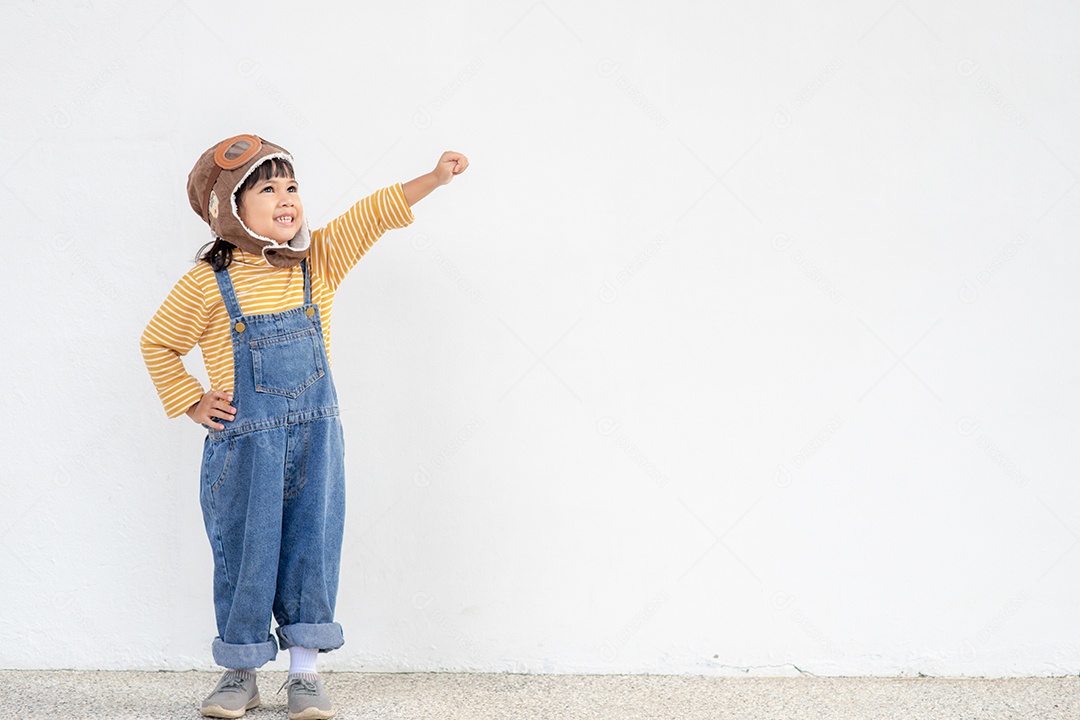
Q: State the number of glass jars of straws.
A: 0